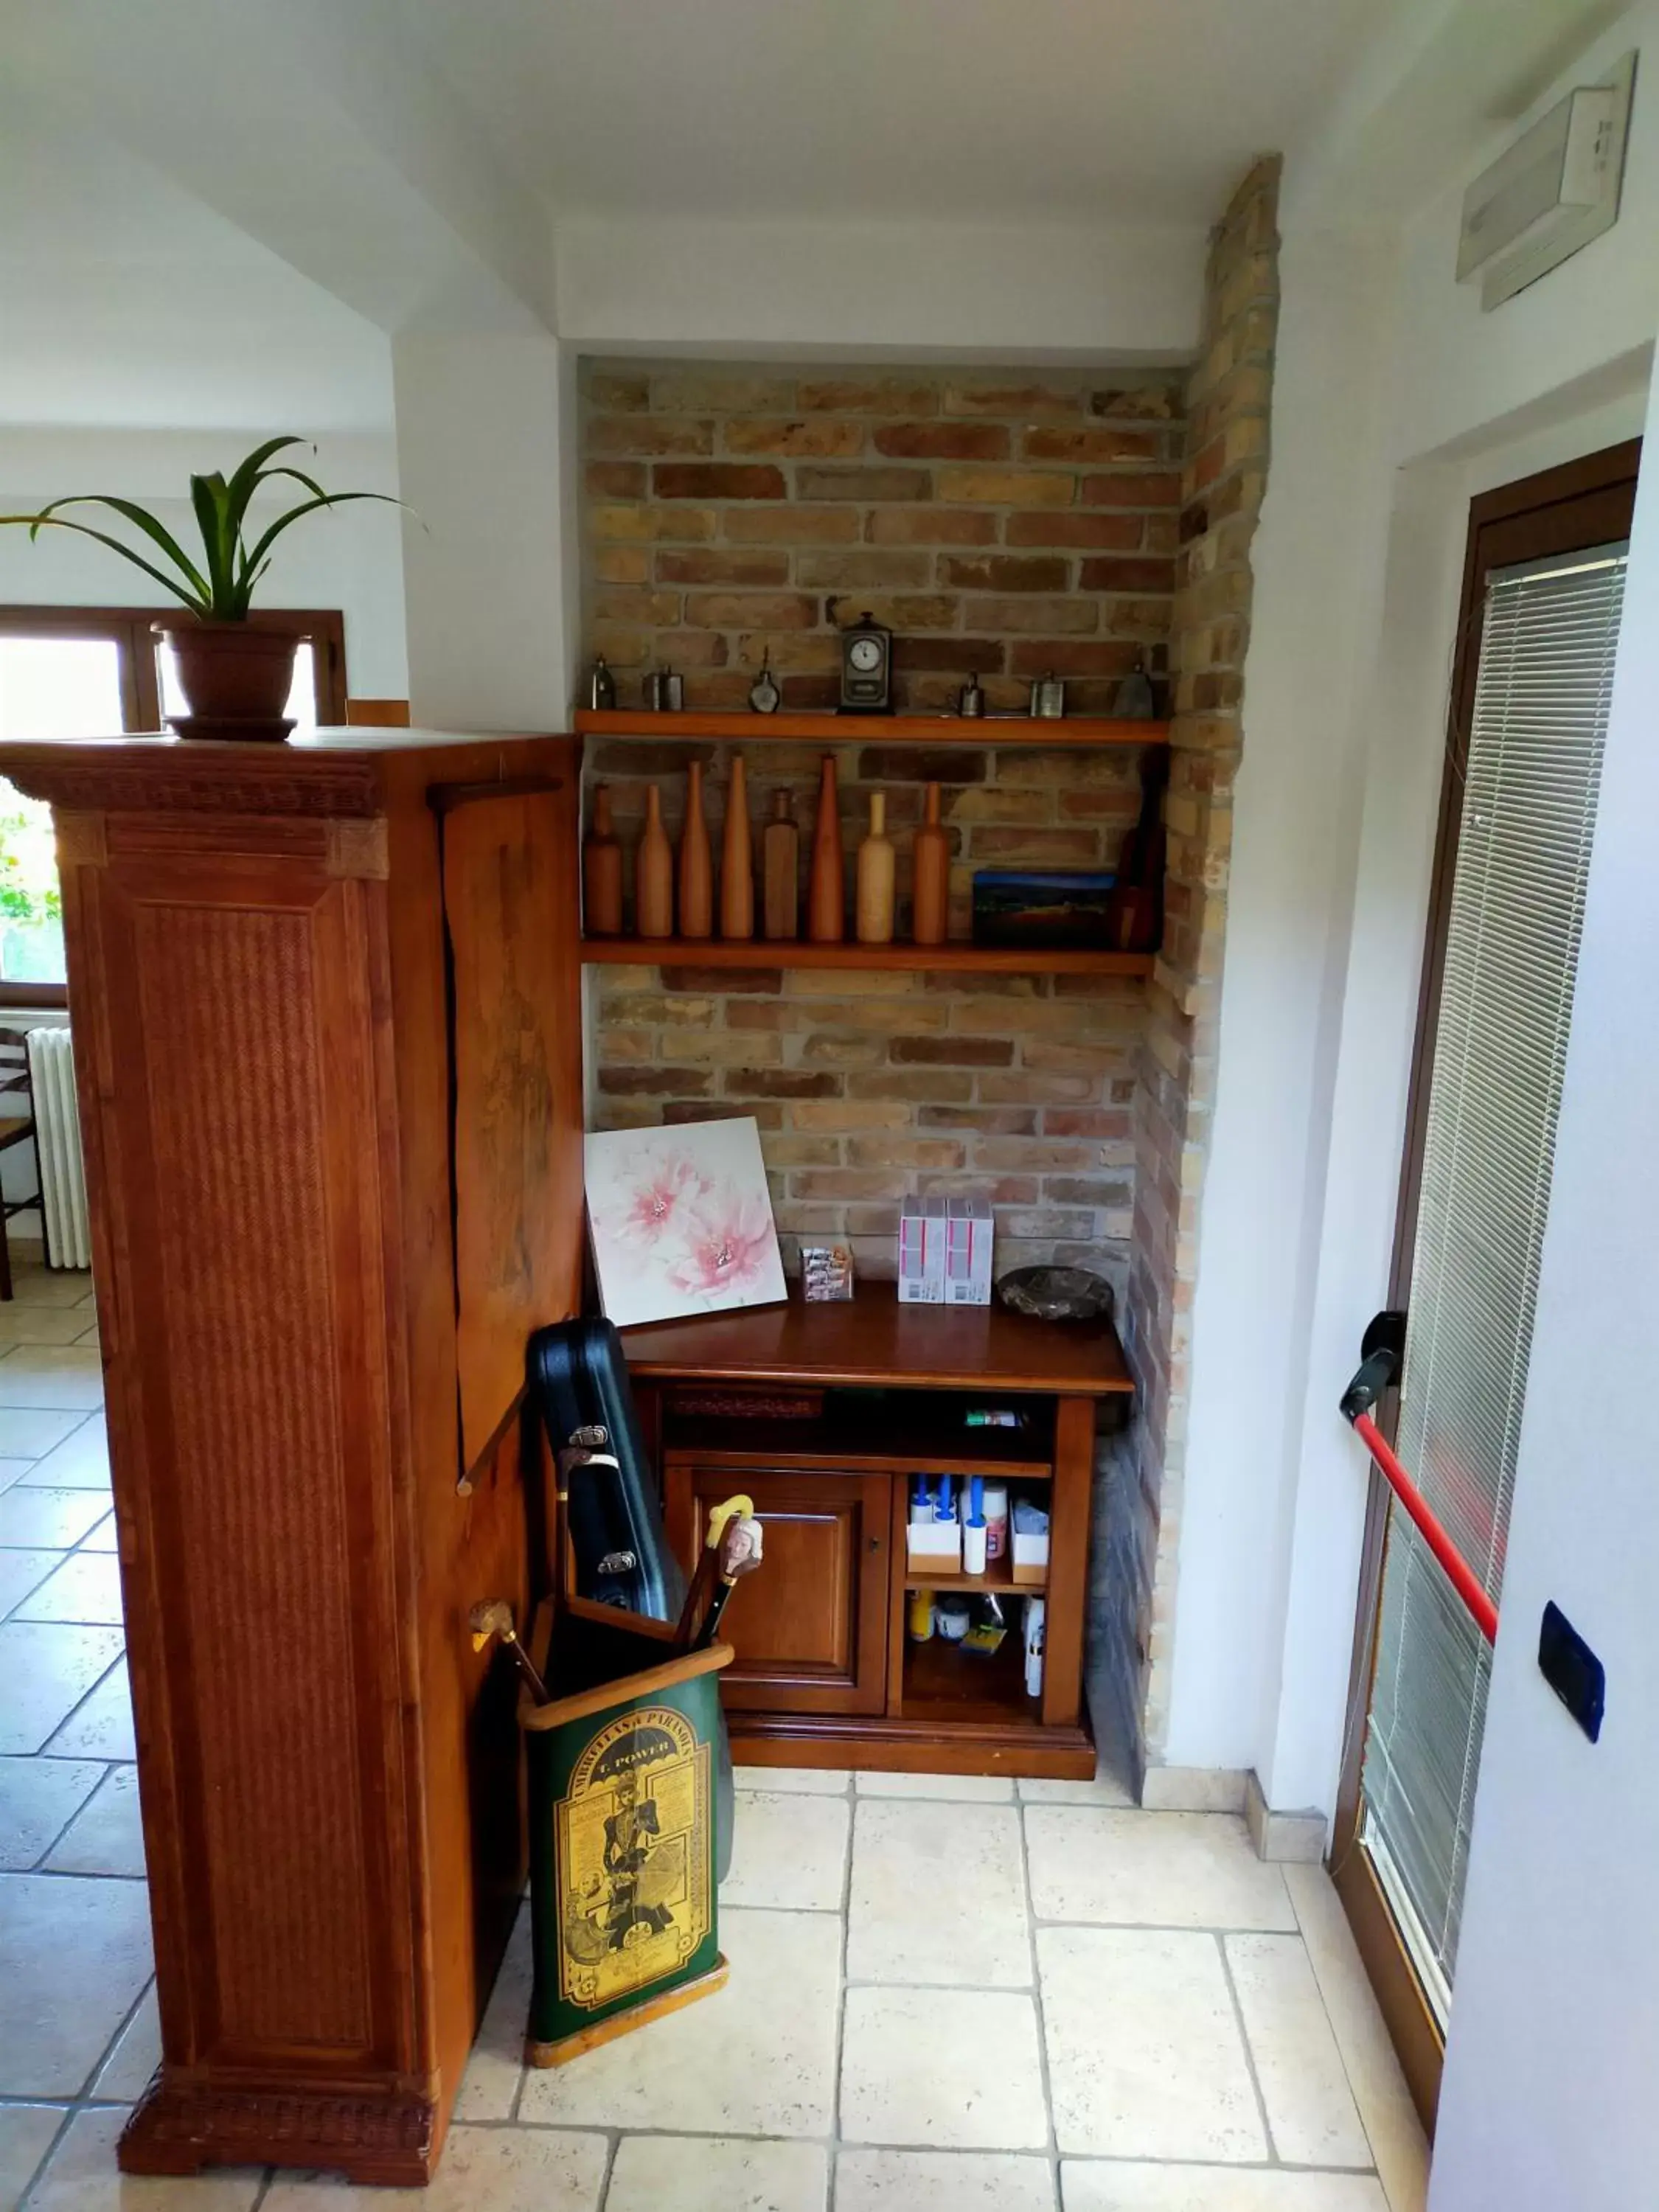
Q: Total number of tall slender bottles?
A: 8